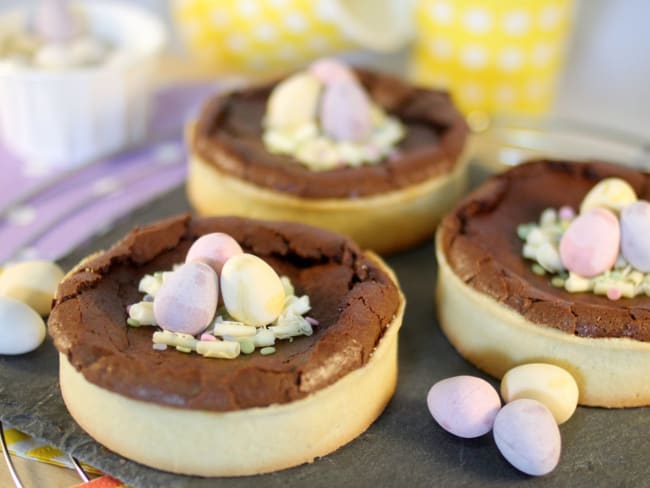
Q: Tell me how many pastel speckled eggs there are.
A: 14